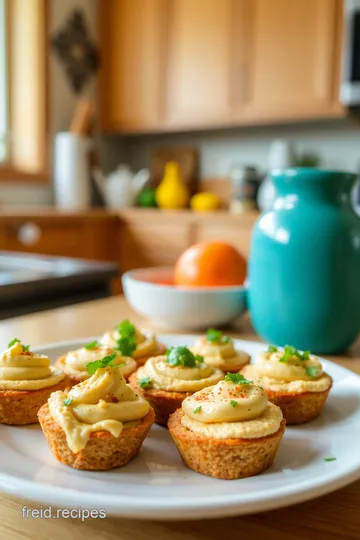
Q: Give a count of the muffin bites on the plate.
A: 8